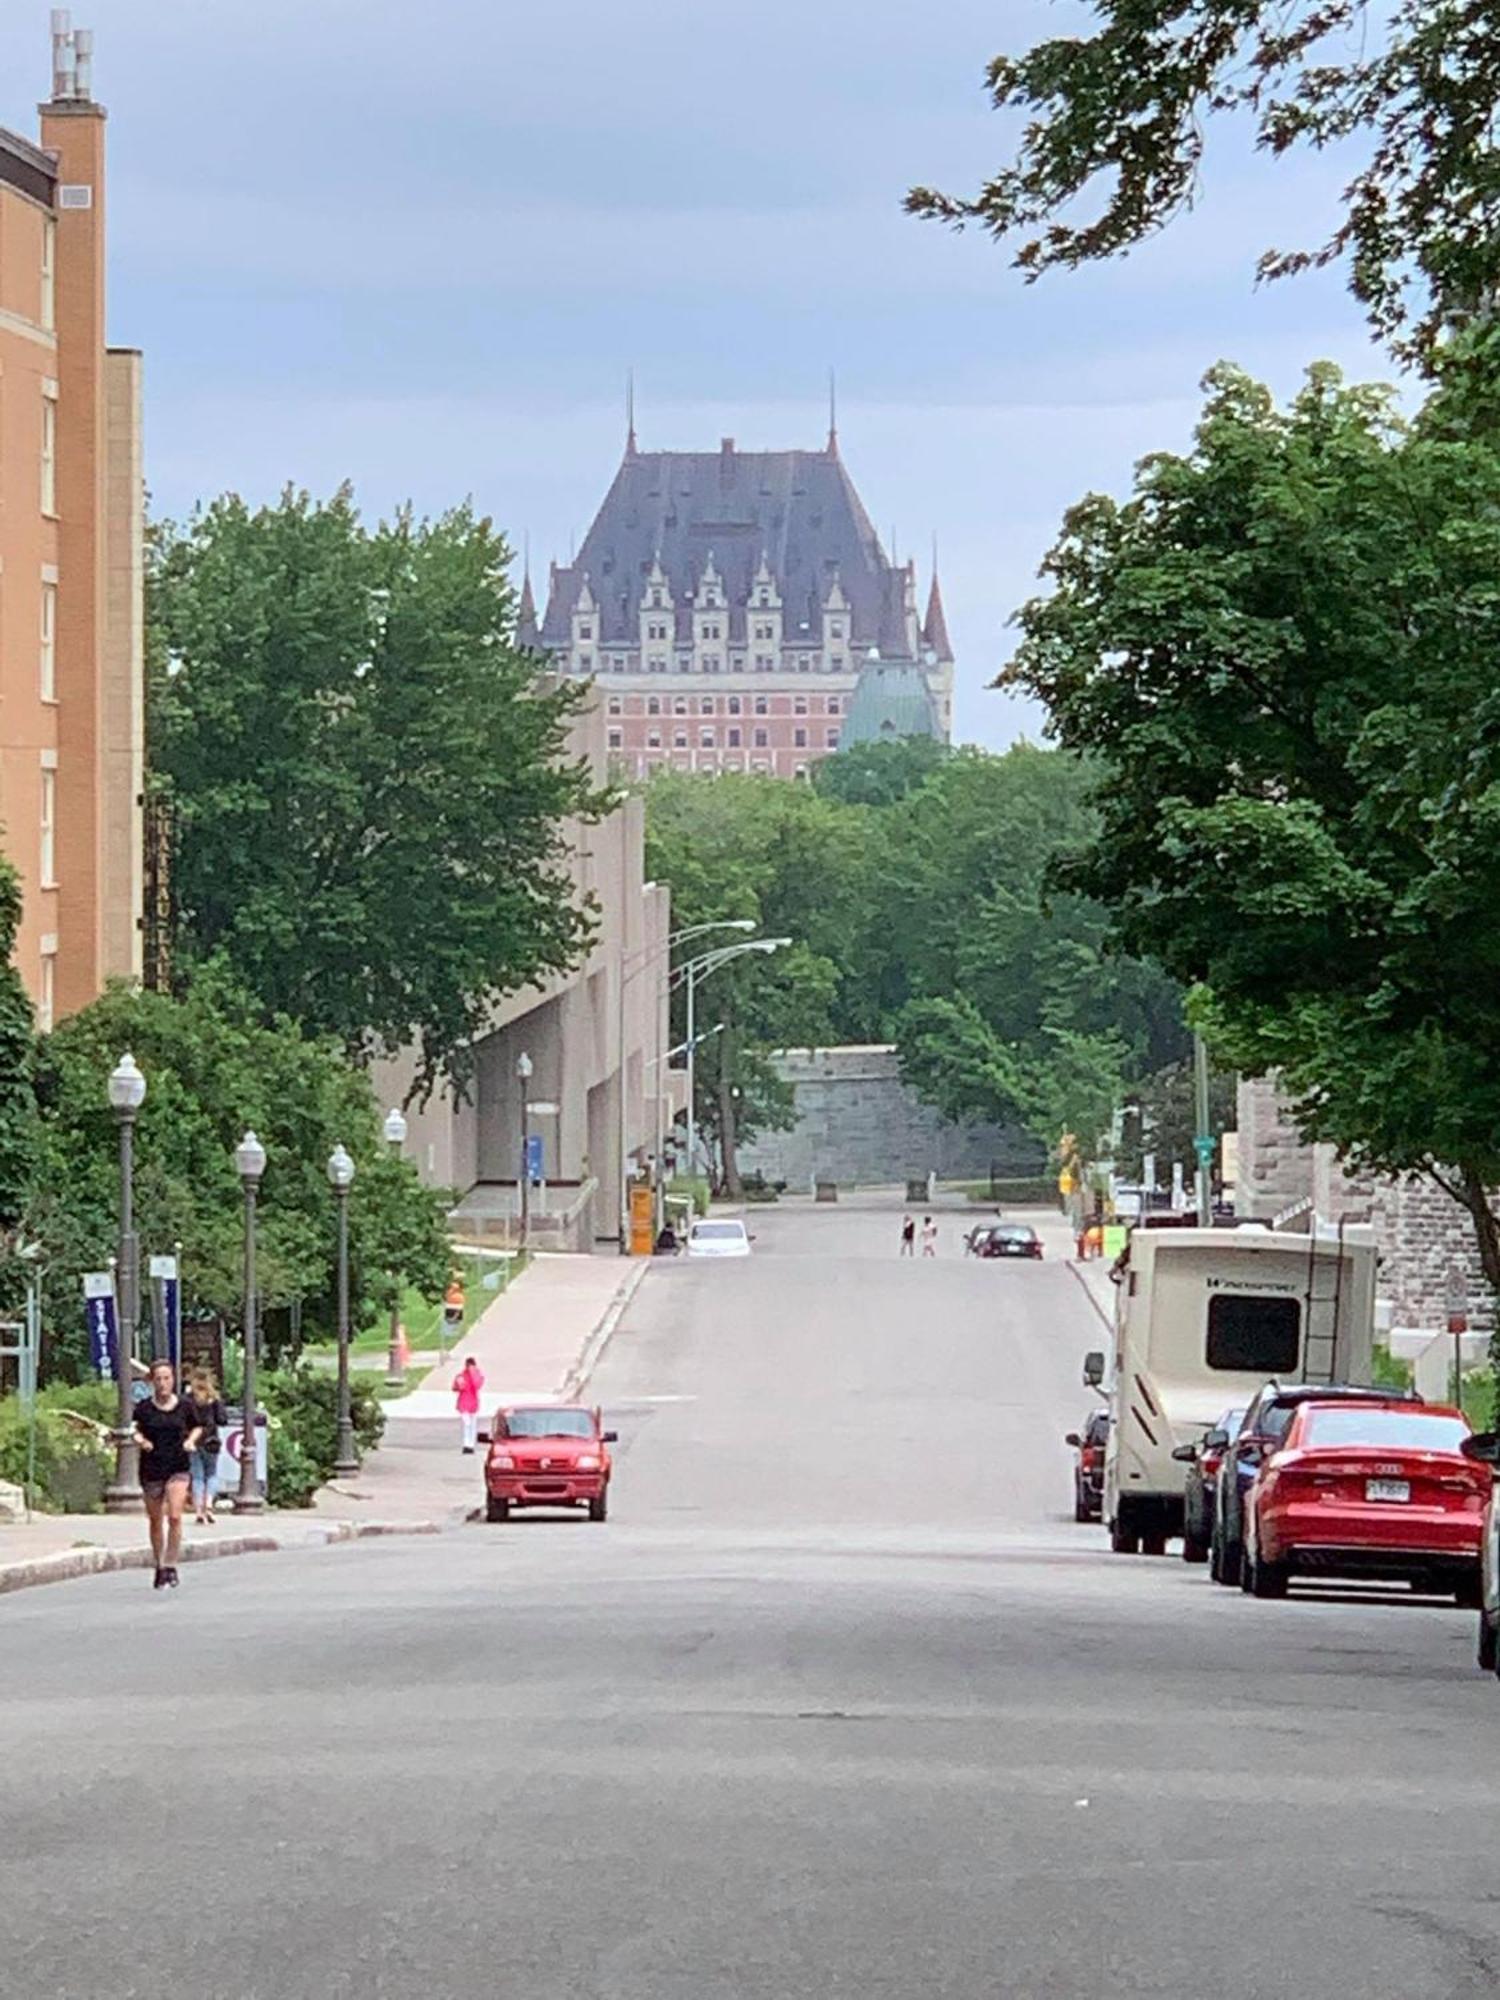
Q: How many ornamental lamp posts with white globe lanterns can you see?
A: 5